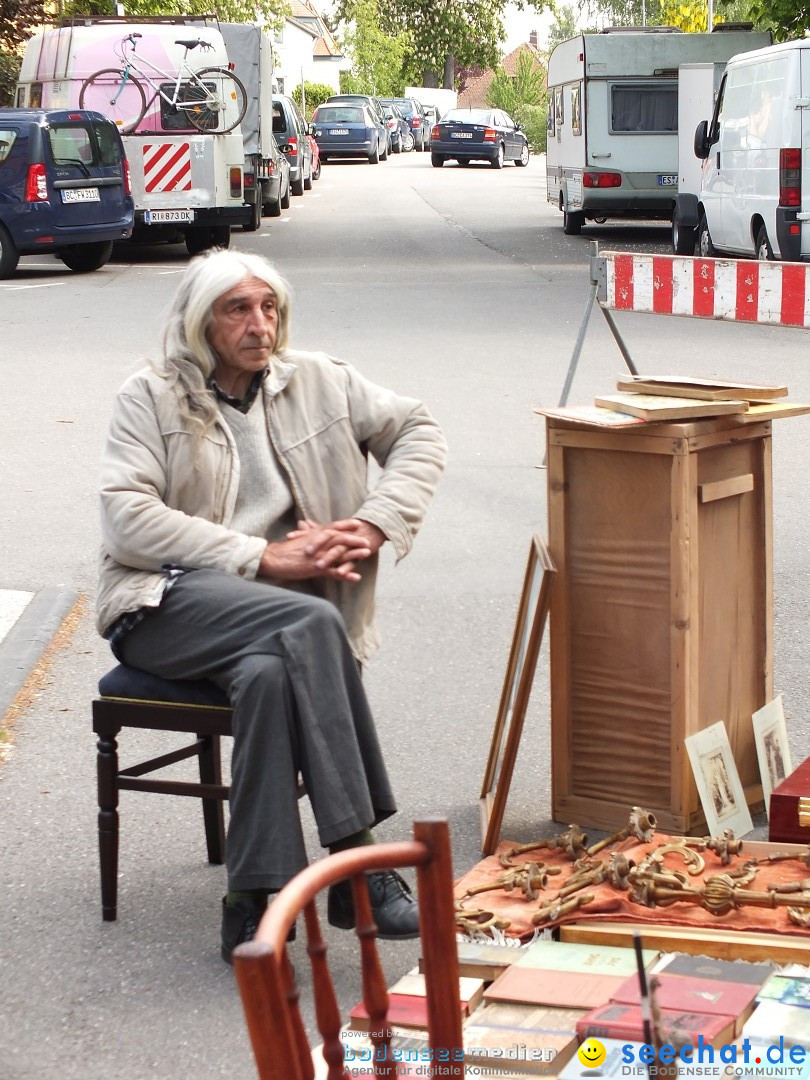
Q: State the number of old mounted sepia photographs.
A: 2